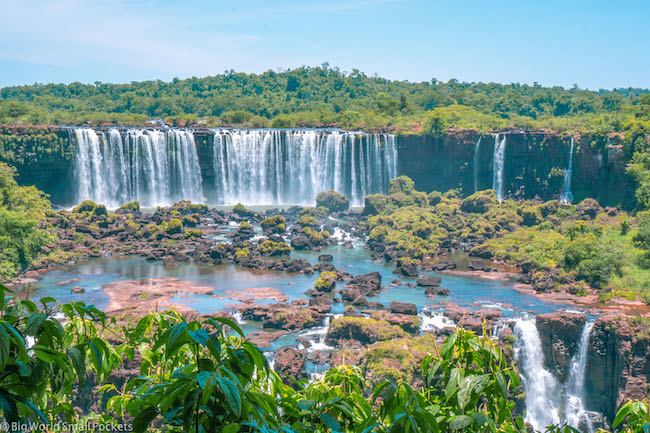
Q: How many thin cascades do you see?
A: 3